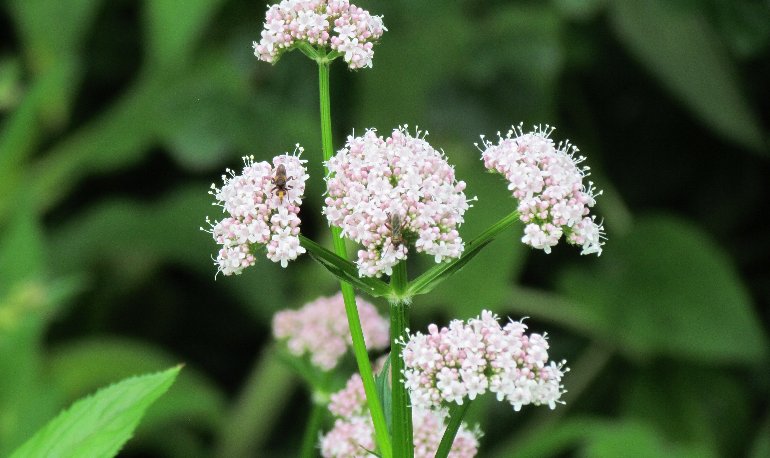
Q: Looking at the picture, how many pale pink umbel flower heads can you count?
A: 7